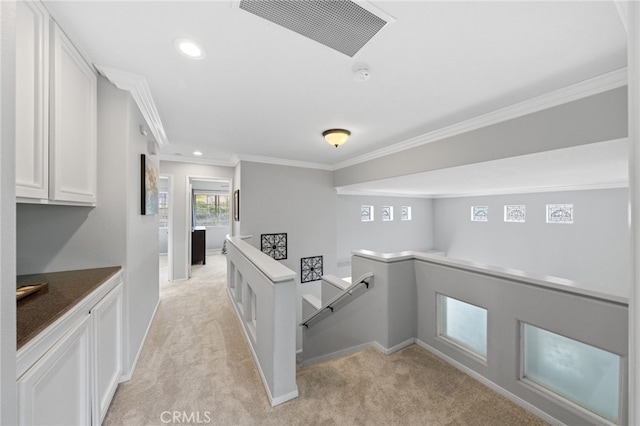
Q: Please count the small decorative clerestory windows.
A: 6